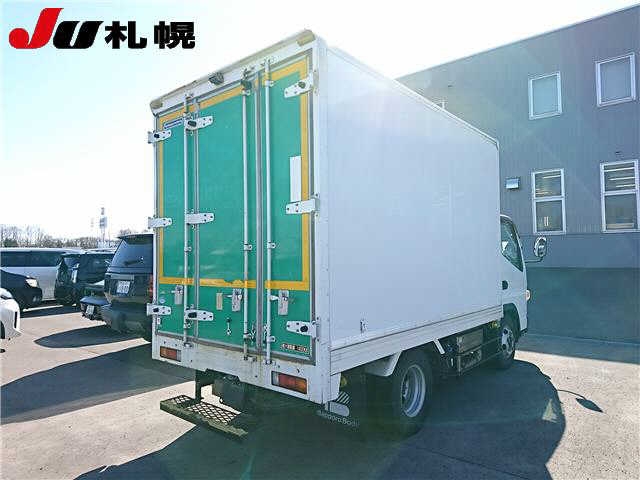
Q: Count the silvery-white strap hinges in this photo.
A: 9